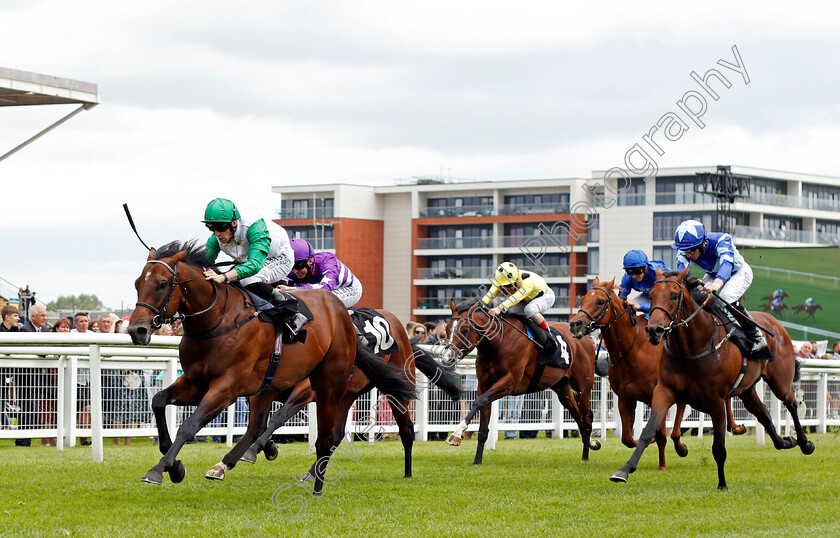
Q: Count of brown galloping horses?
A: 5